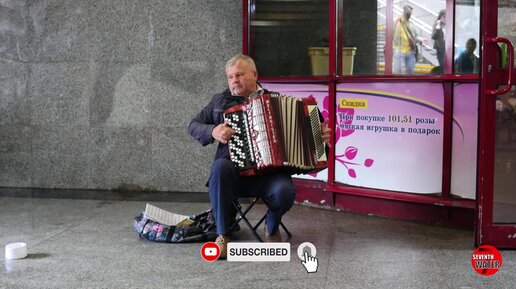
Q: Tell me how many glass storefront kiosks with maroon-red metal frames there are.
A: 1